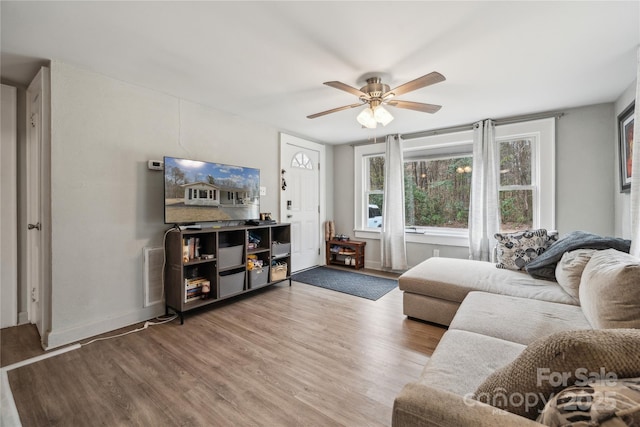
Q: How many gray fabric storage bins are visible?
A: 4